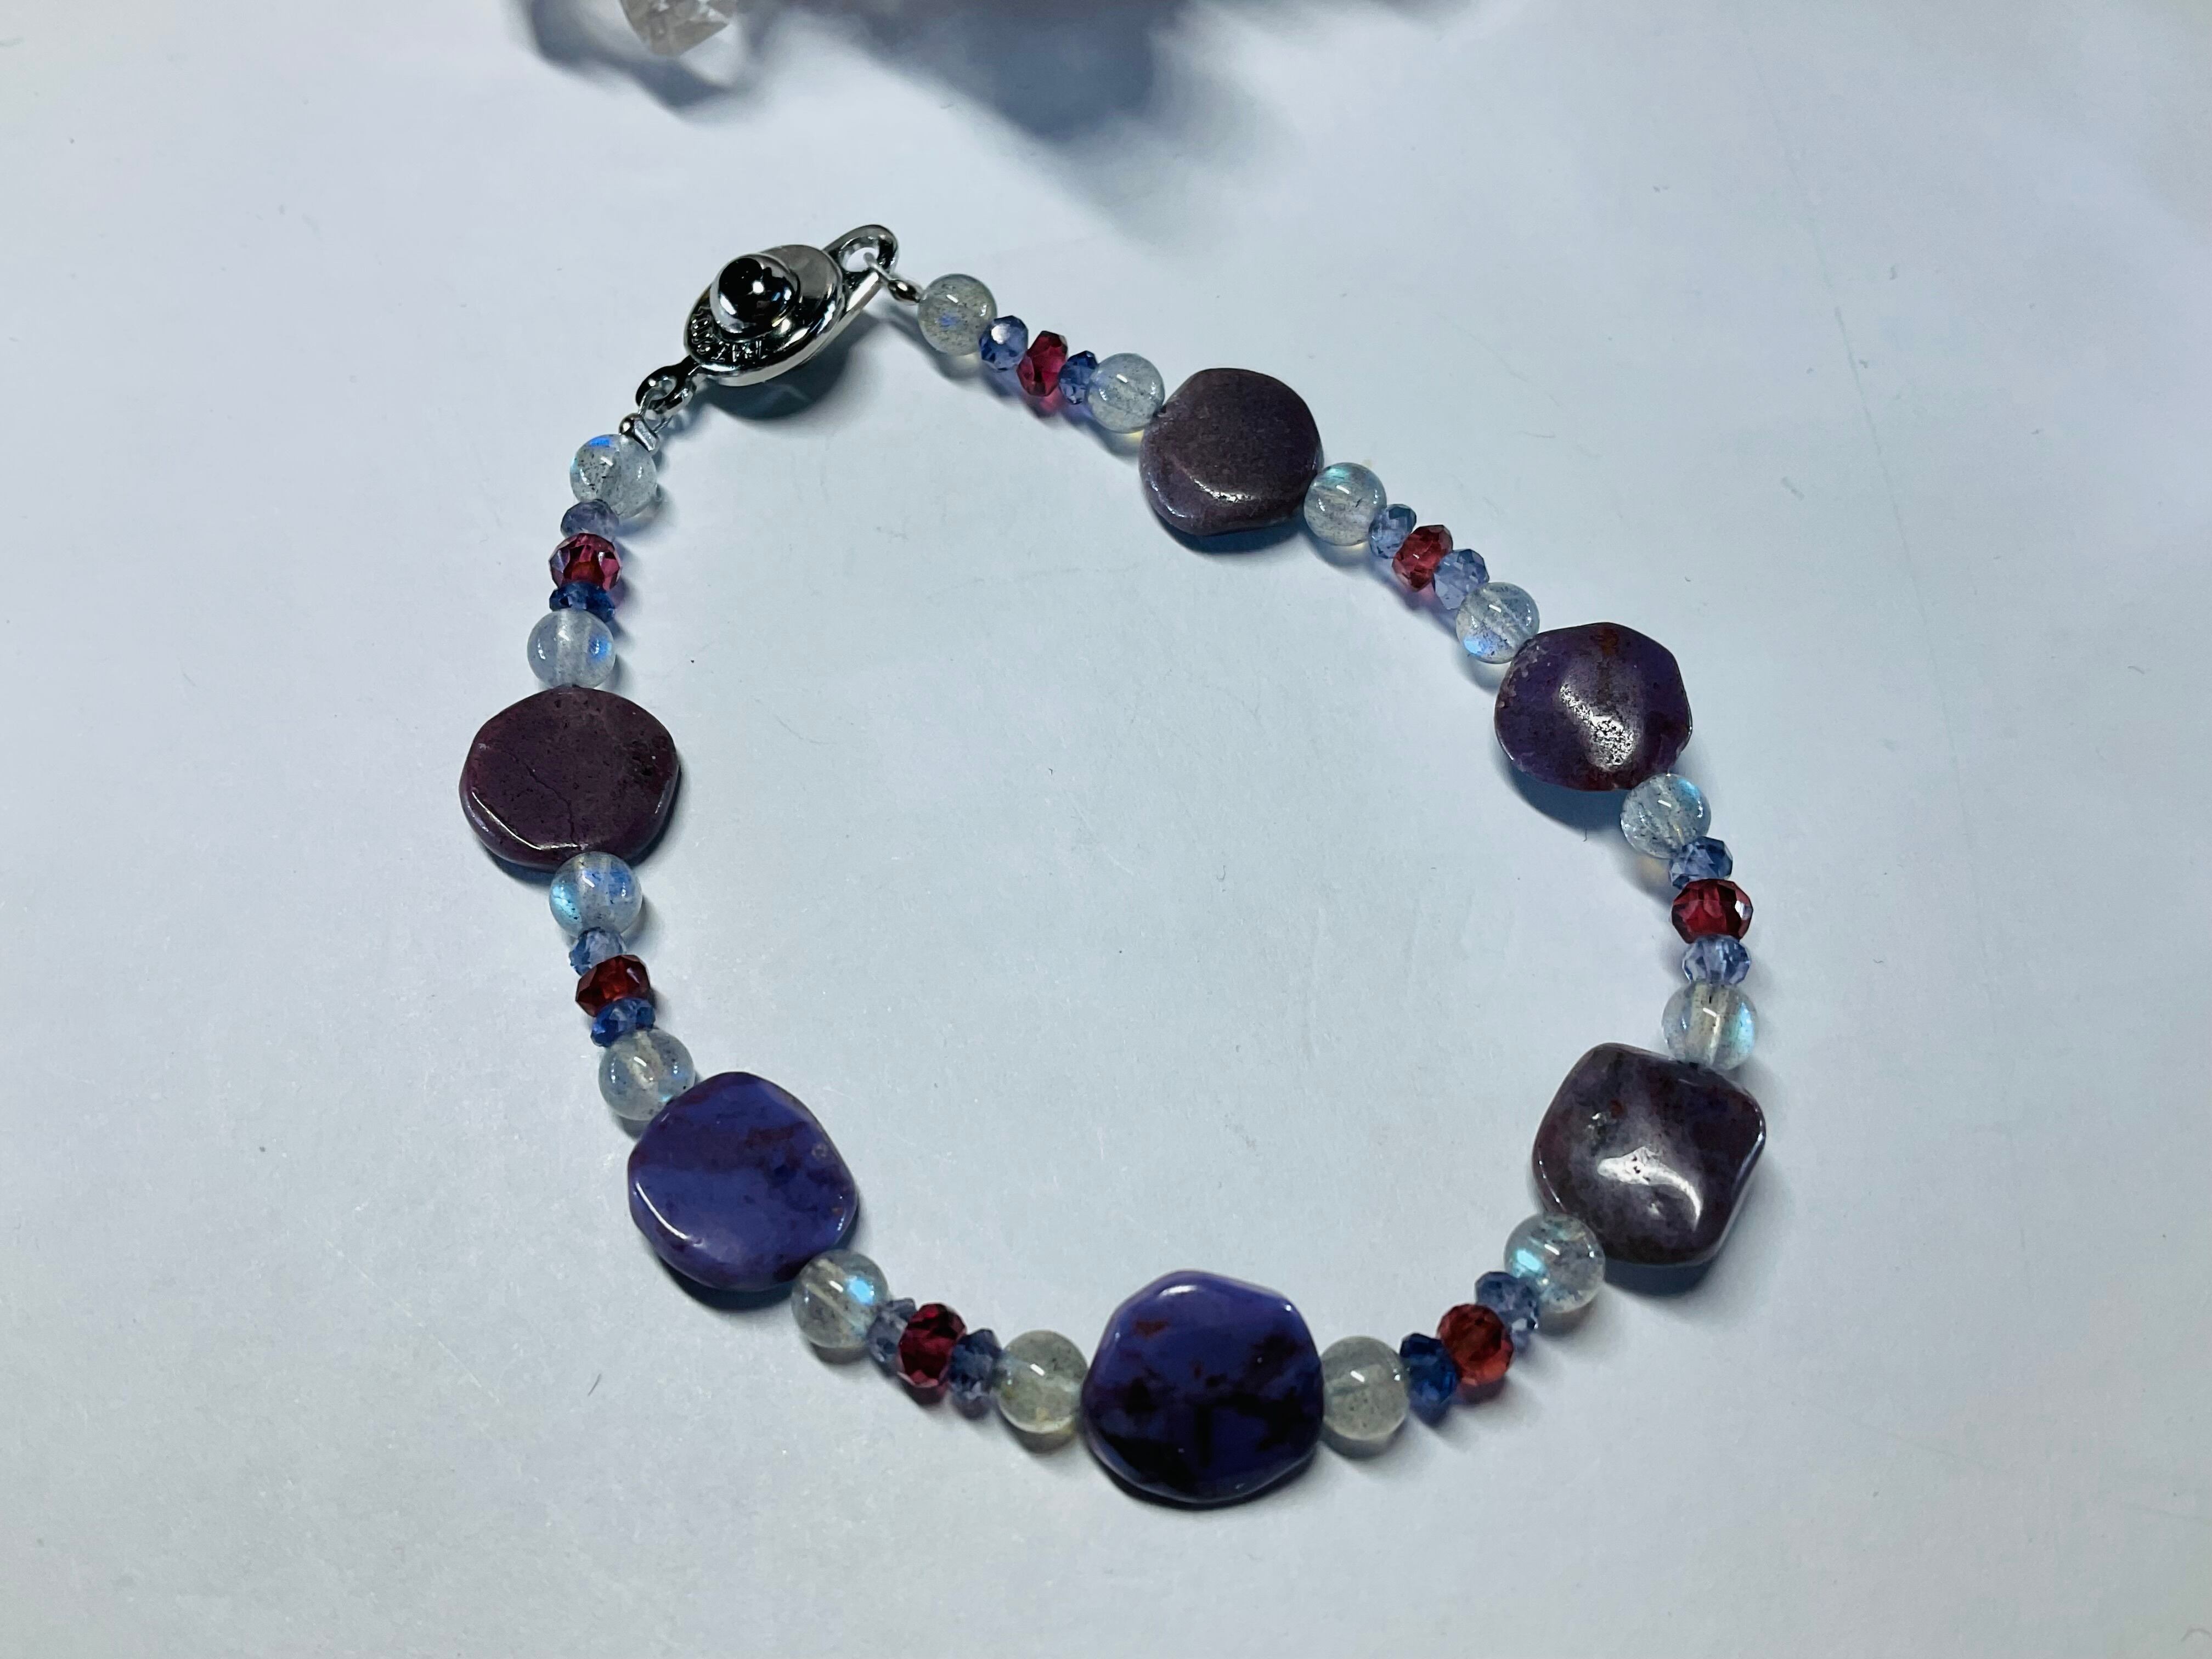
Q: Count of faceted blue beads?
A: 14